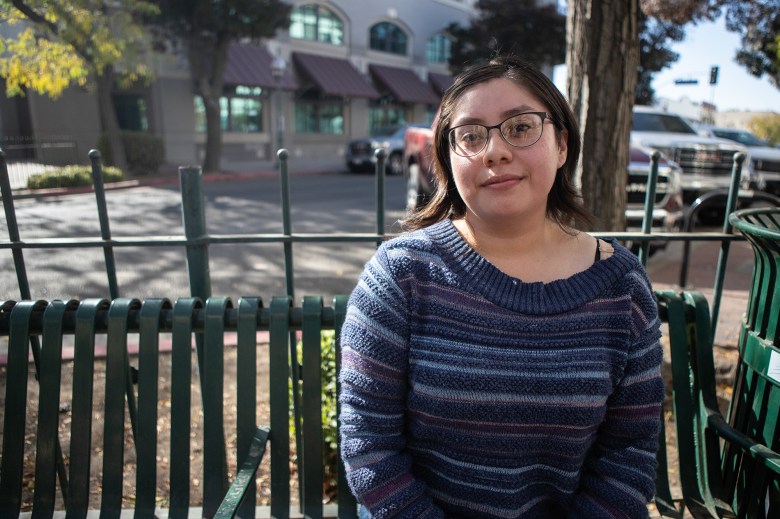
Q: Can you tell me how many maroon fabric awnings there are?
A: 4